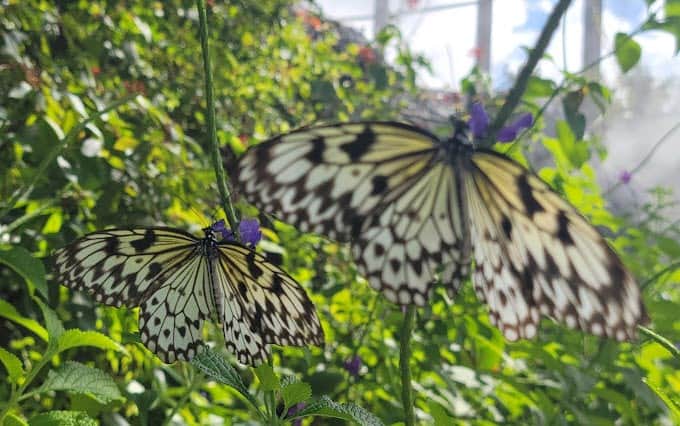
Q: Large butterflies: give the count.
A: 2